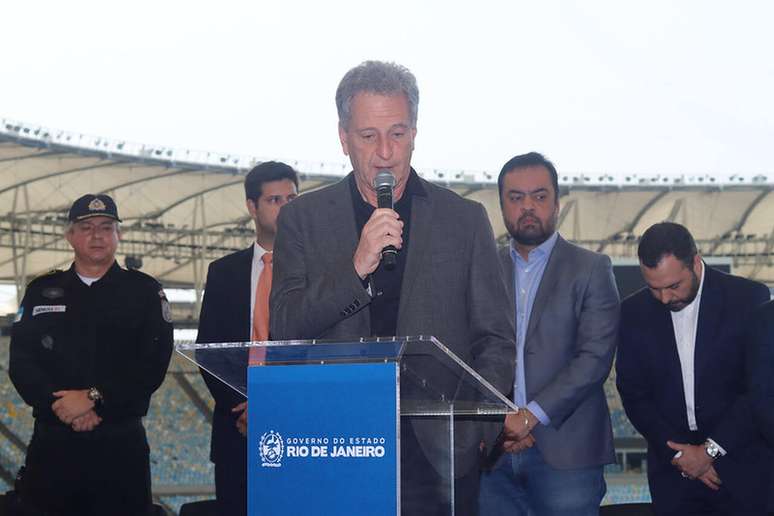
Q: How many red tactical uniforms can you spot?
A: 0